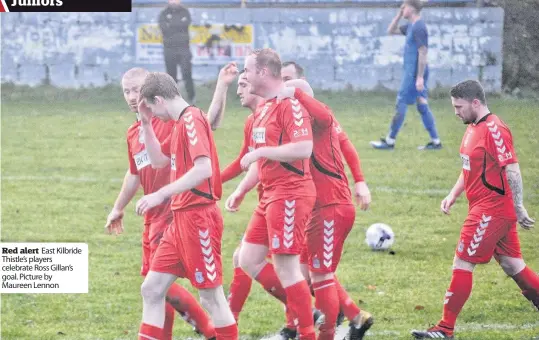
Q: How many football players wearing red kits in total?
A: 6